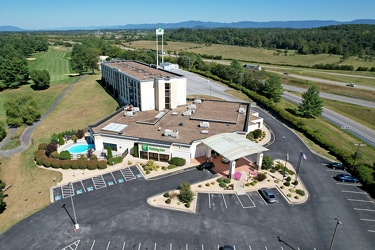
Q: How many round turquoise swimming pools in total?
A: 1